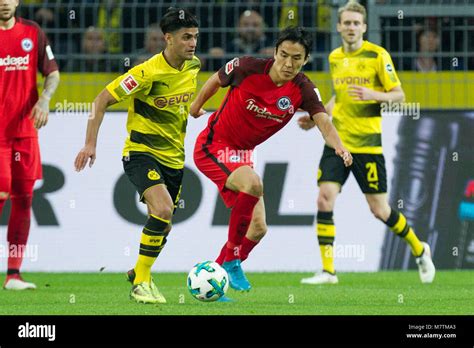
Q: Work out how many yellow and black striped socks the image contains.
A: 3